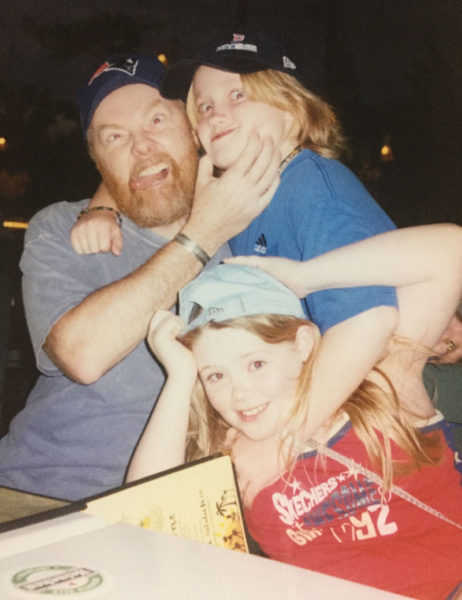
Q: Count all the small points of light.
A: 3